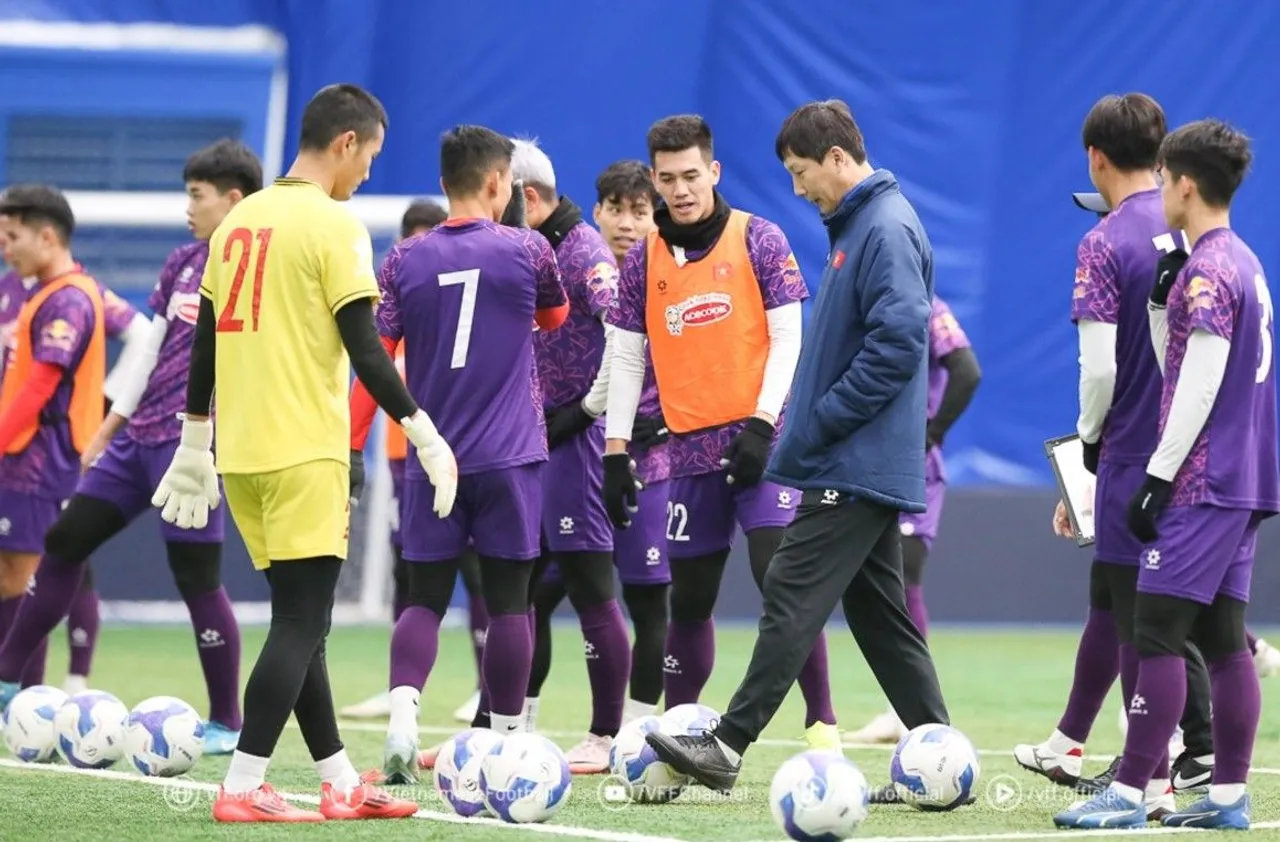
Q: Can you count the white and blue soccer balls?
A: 9